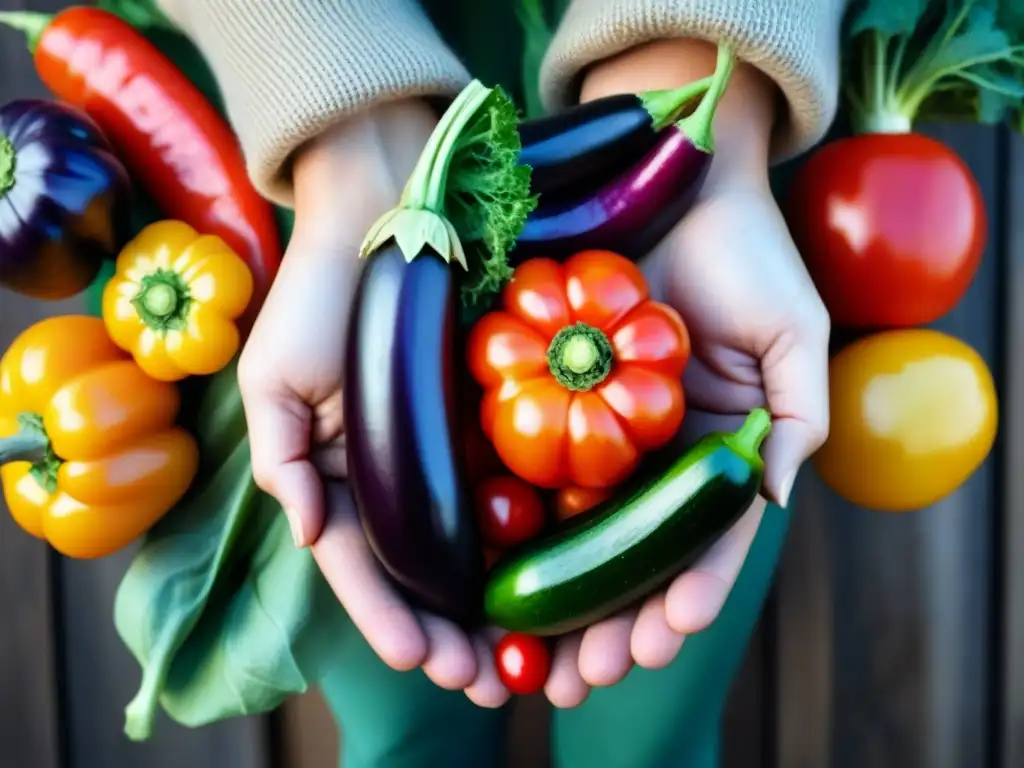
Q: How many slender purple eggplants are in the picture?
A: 3